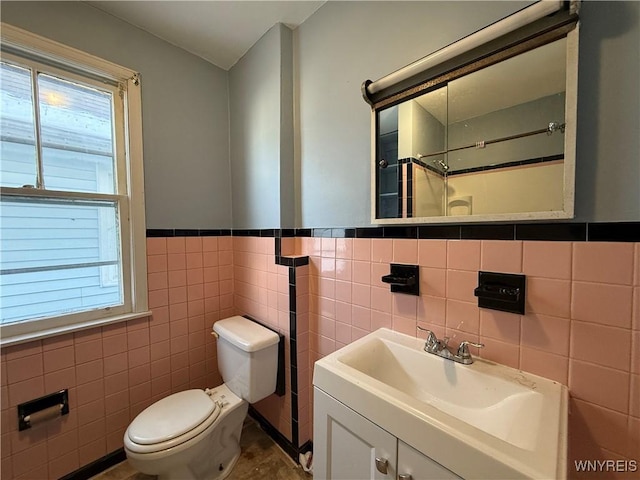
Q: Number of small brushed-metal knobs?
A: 2